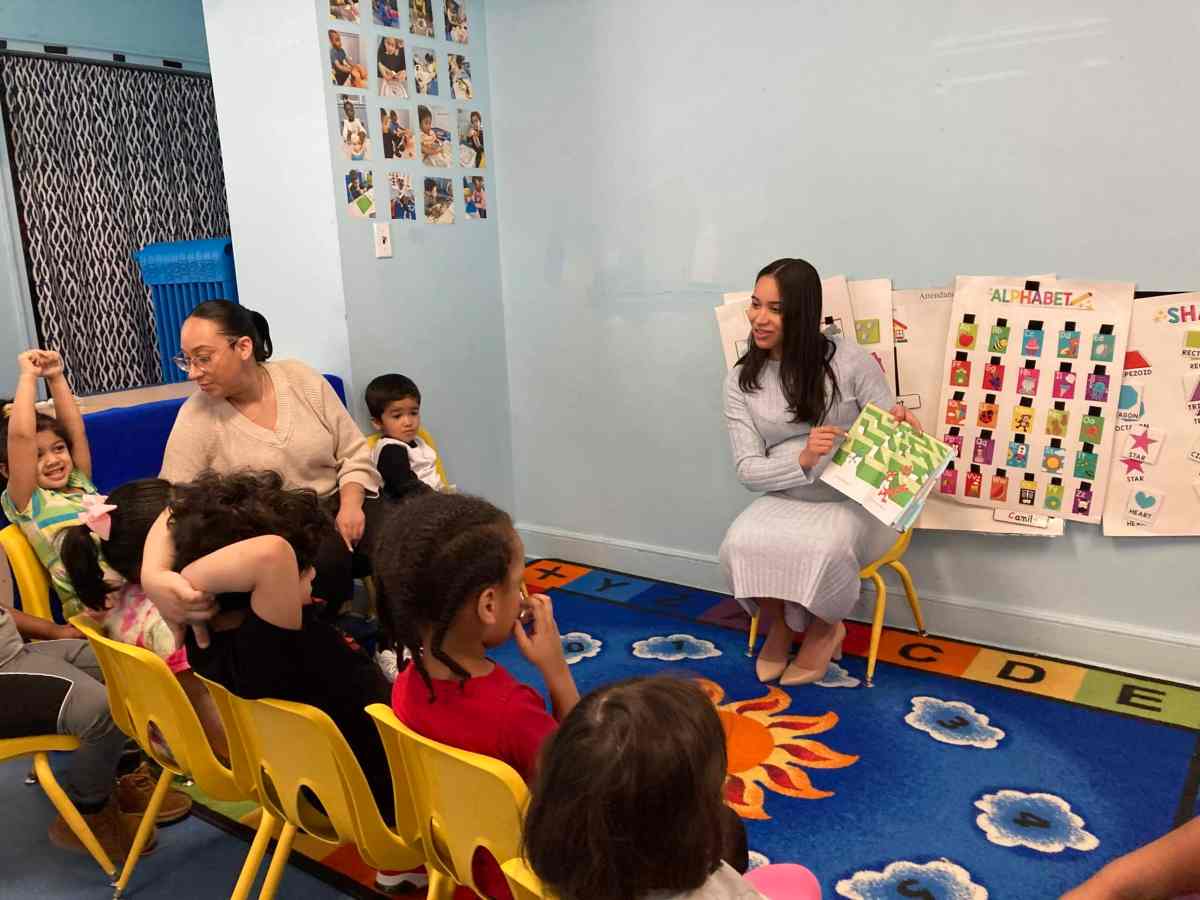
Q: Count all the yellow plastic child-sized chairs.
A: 8